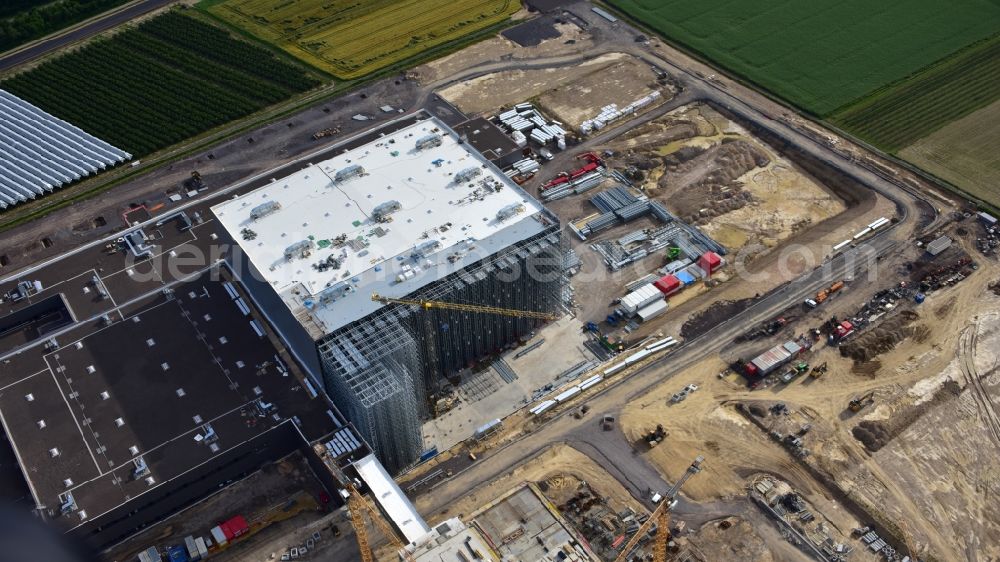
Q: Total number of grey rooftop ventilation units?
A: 9